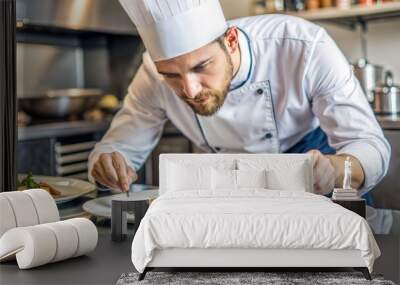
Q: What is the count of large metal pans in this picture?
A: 1